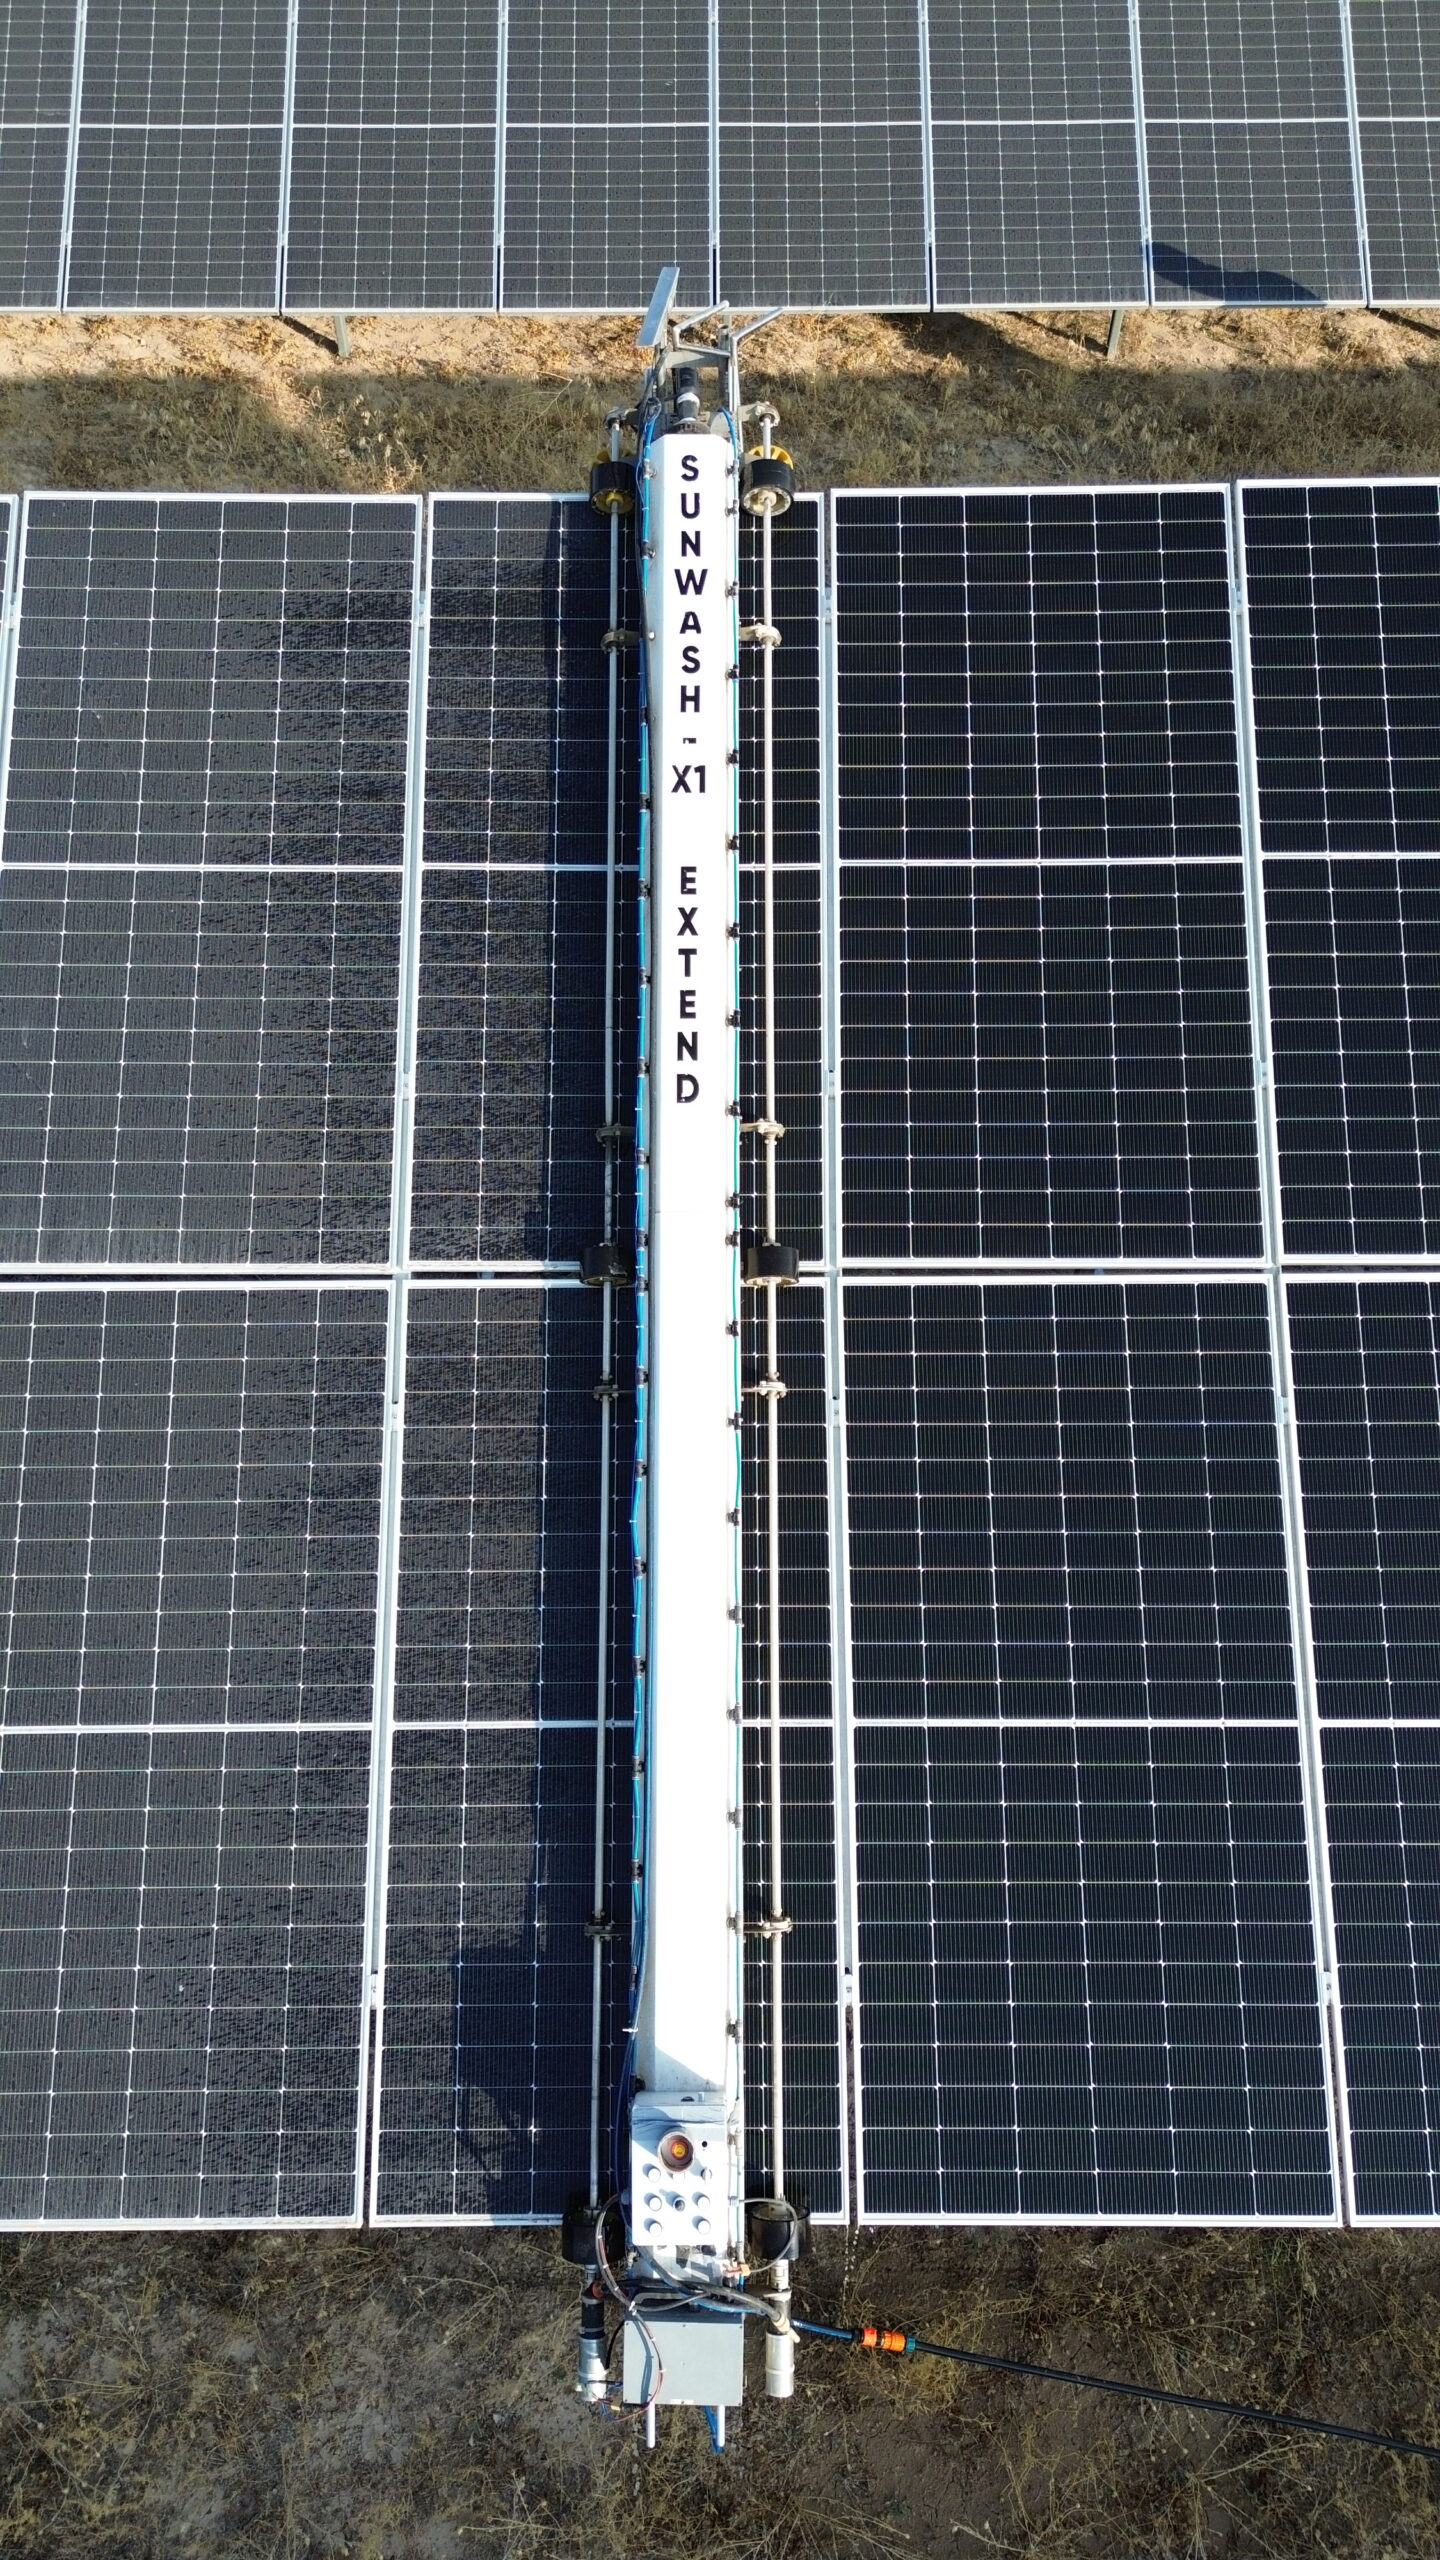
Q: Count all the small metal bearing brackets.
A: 10